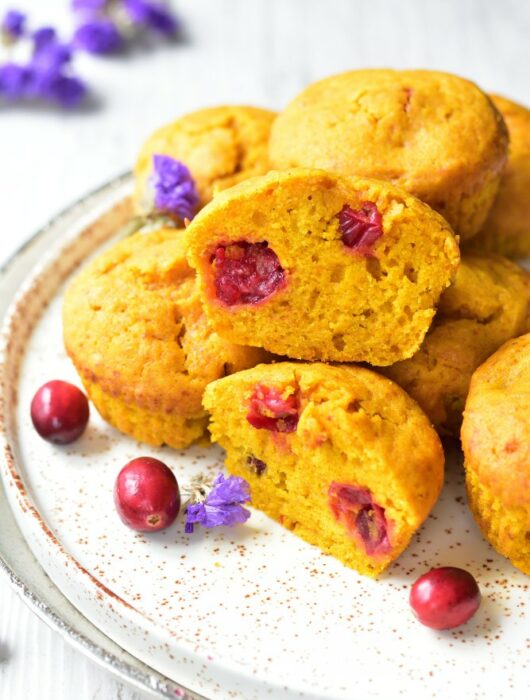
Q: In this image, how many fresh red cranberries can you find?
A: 3